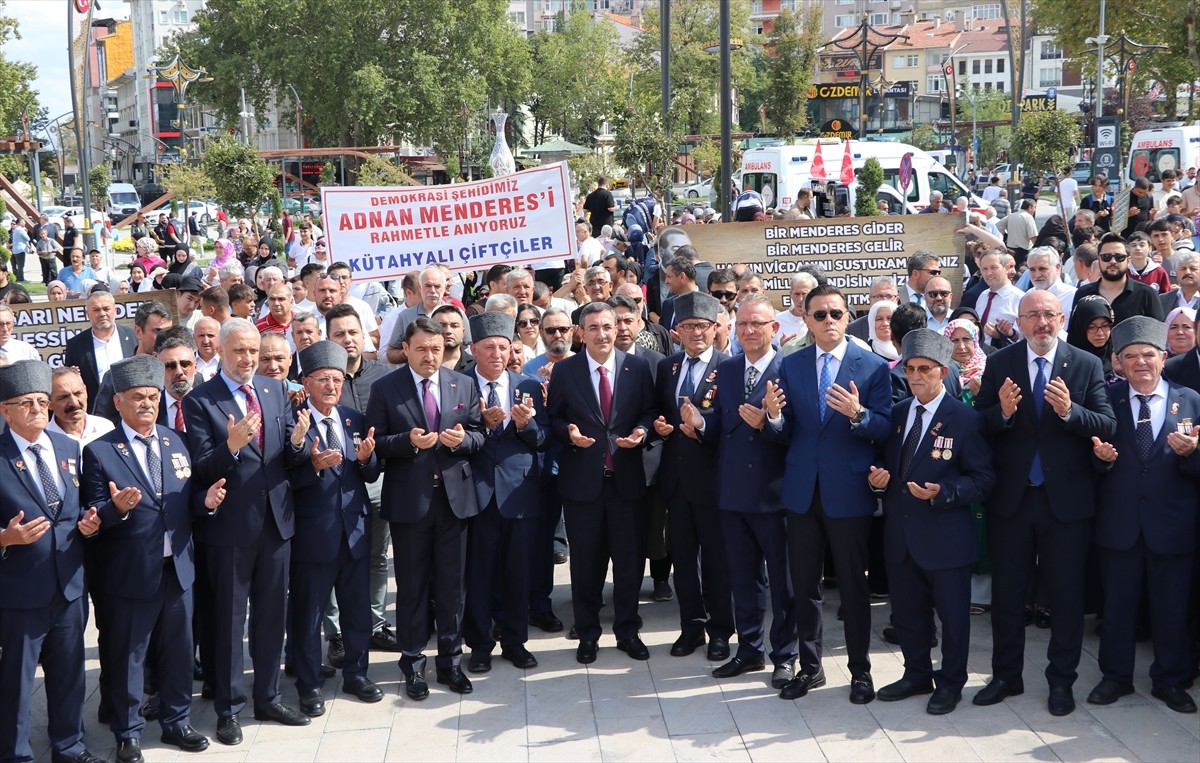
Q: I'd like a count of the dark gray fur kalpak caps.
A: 7